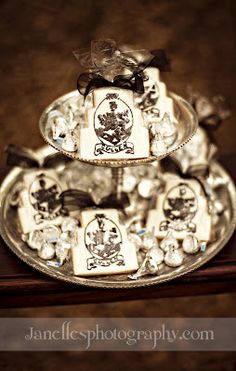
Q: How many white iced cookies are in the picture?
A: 5